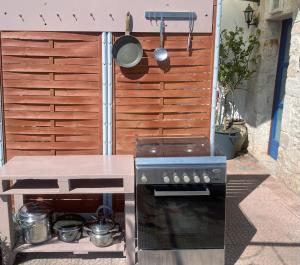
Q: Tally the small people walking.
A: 0